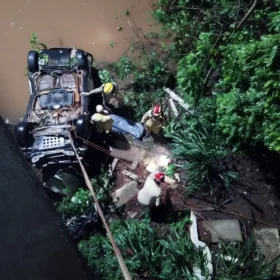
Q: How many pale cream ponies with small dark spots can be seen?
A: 0